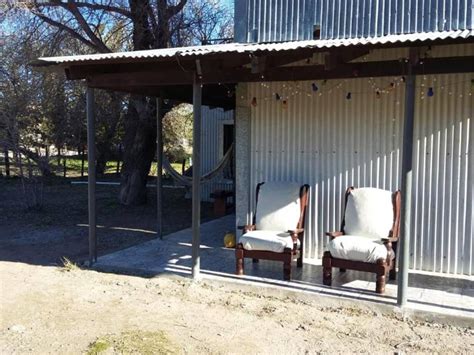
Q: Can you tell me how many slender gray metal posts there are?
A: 4